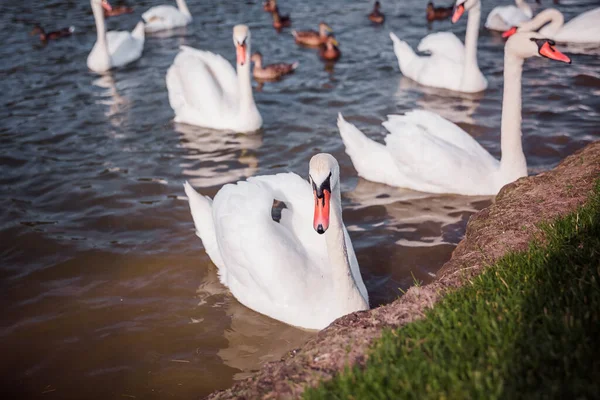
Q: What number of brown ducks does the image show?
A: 9